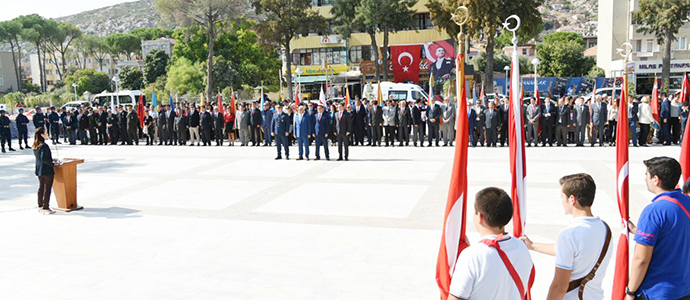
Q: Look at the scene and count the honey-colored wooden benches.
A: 0